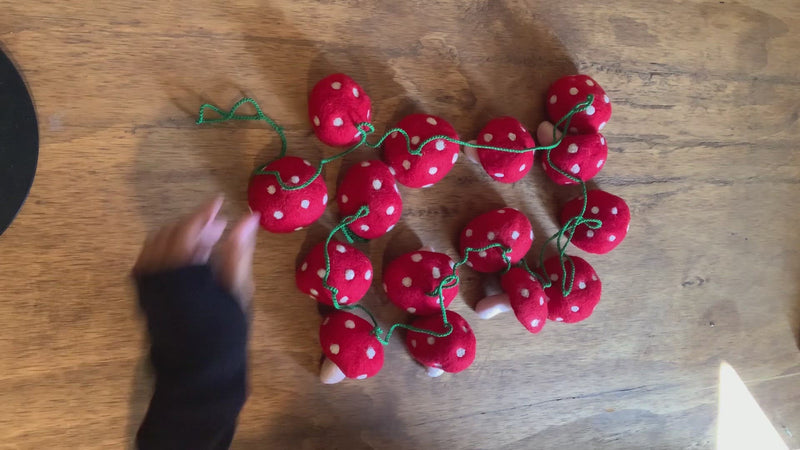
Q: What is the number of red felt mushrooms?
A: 15